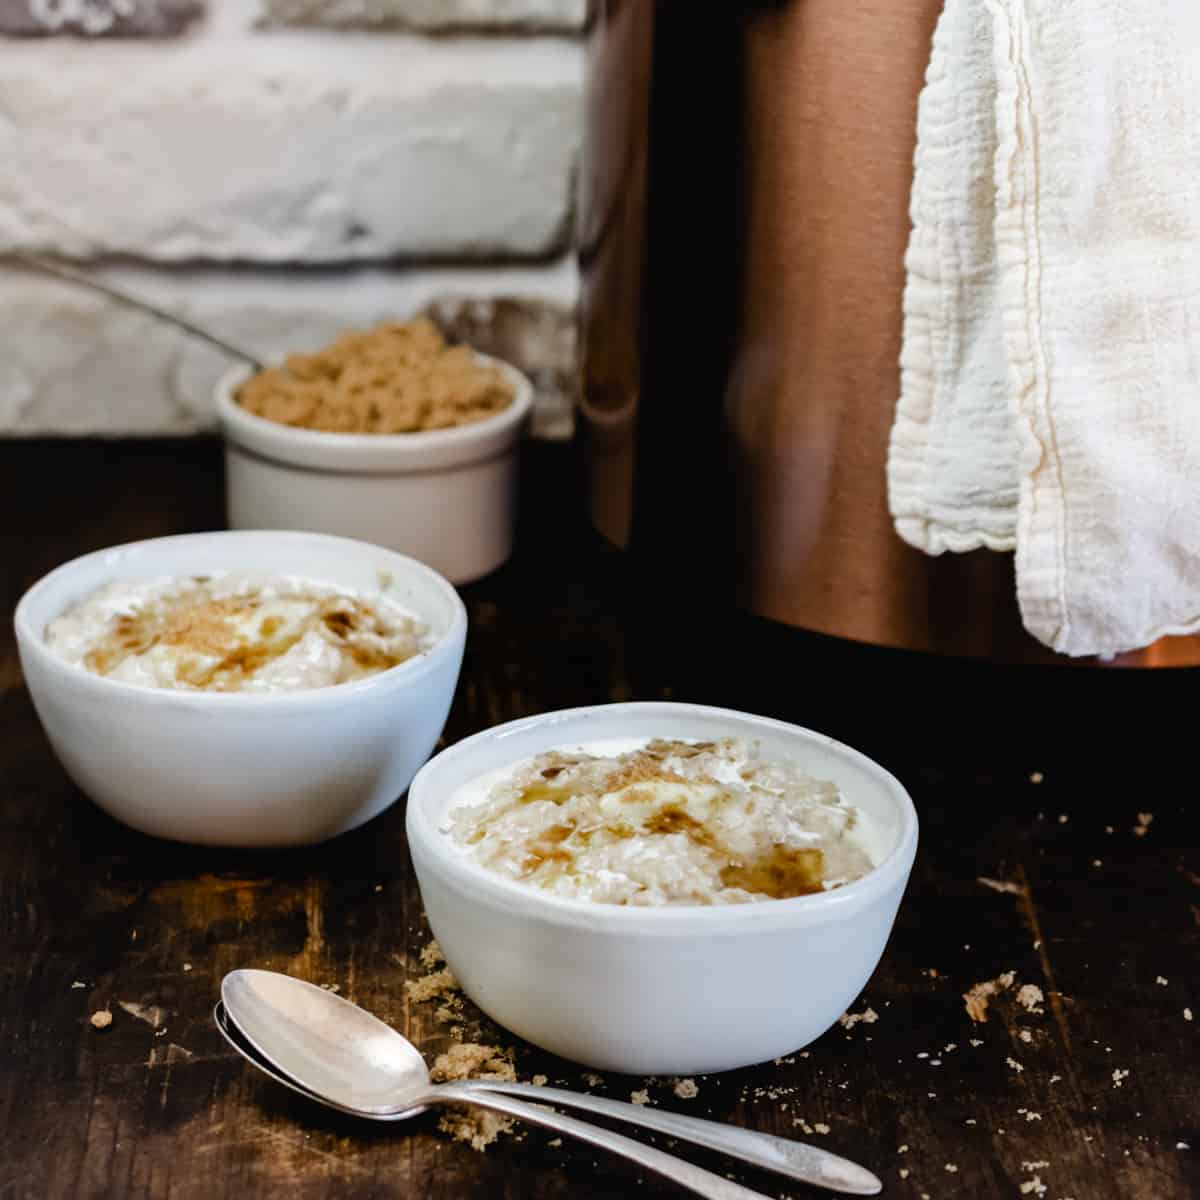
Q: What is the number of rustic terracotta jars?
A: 0